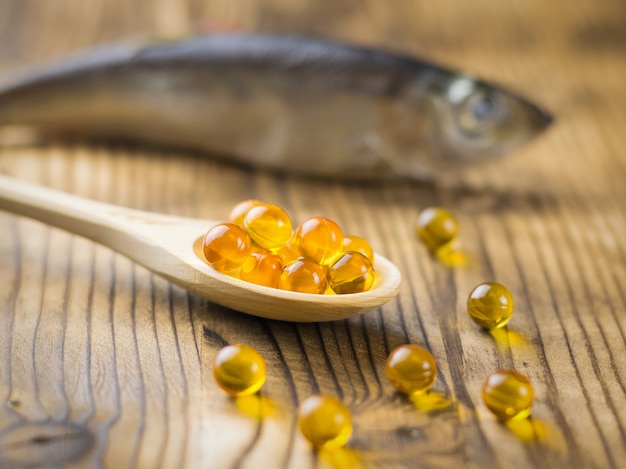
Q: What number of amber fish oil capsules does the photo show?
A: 15